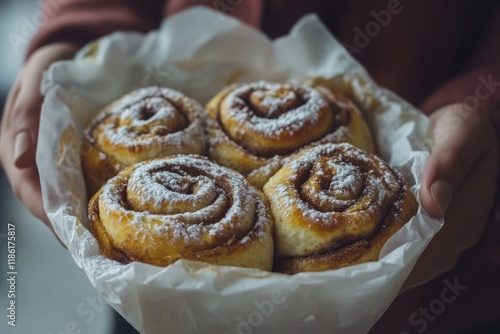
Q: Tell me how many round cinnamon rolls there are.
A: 4